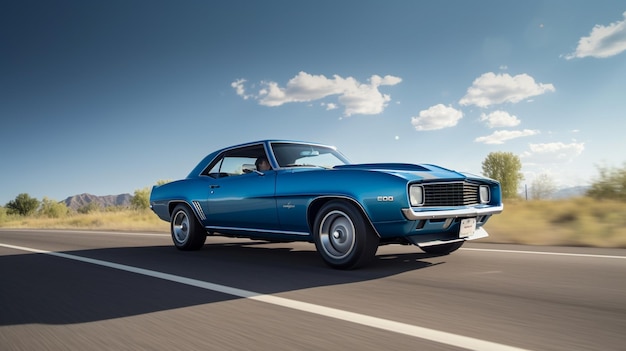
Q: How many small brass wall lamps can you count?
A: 0